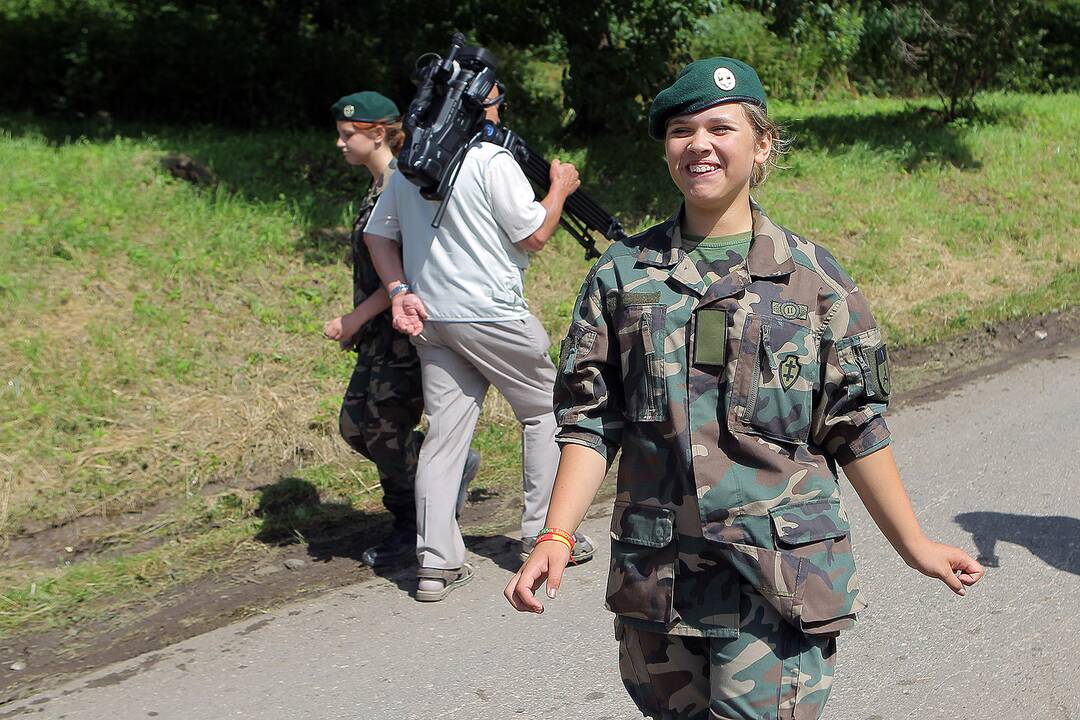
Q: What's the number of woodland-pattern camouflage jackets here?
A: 2